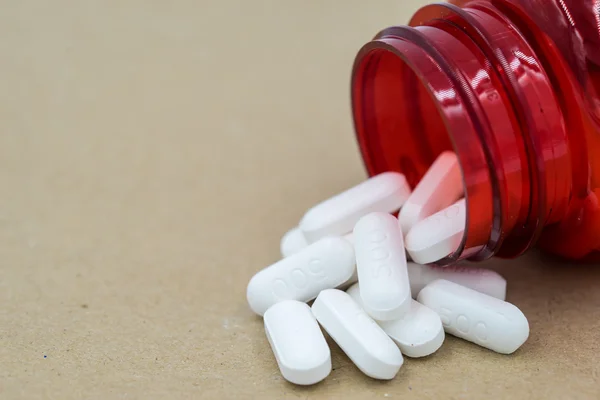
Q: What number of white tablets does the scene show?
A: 11